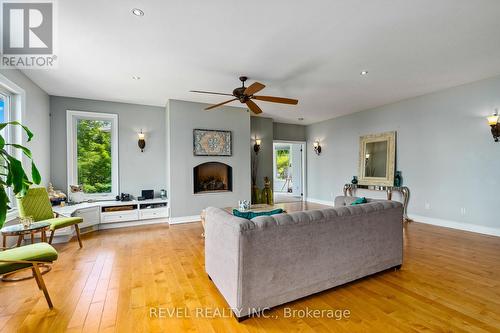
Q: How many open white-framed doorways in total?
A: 1